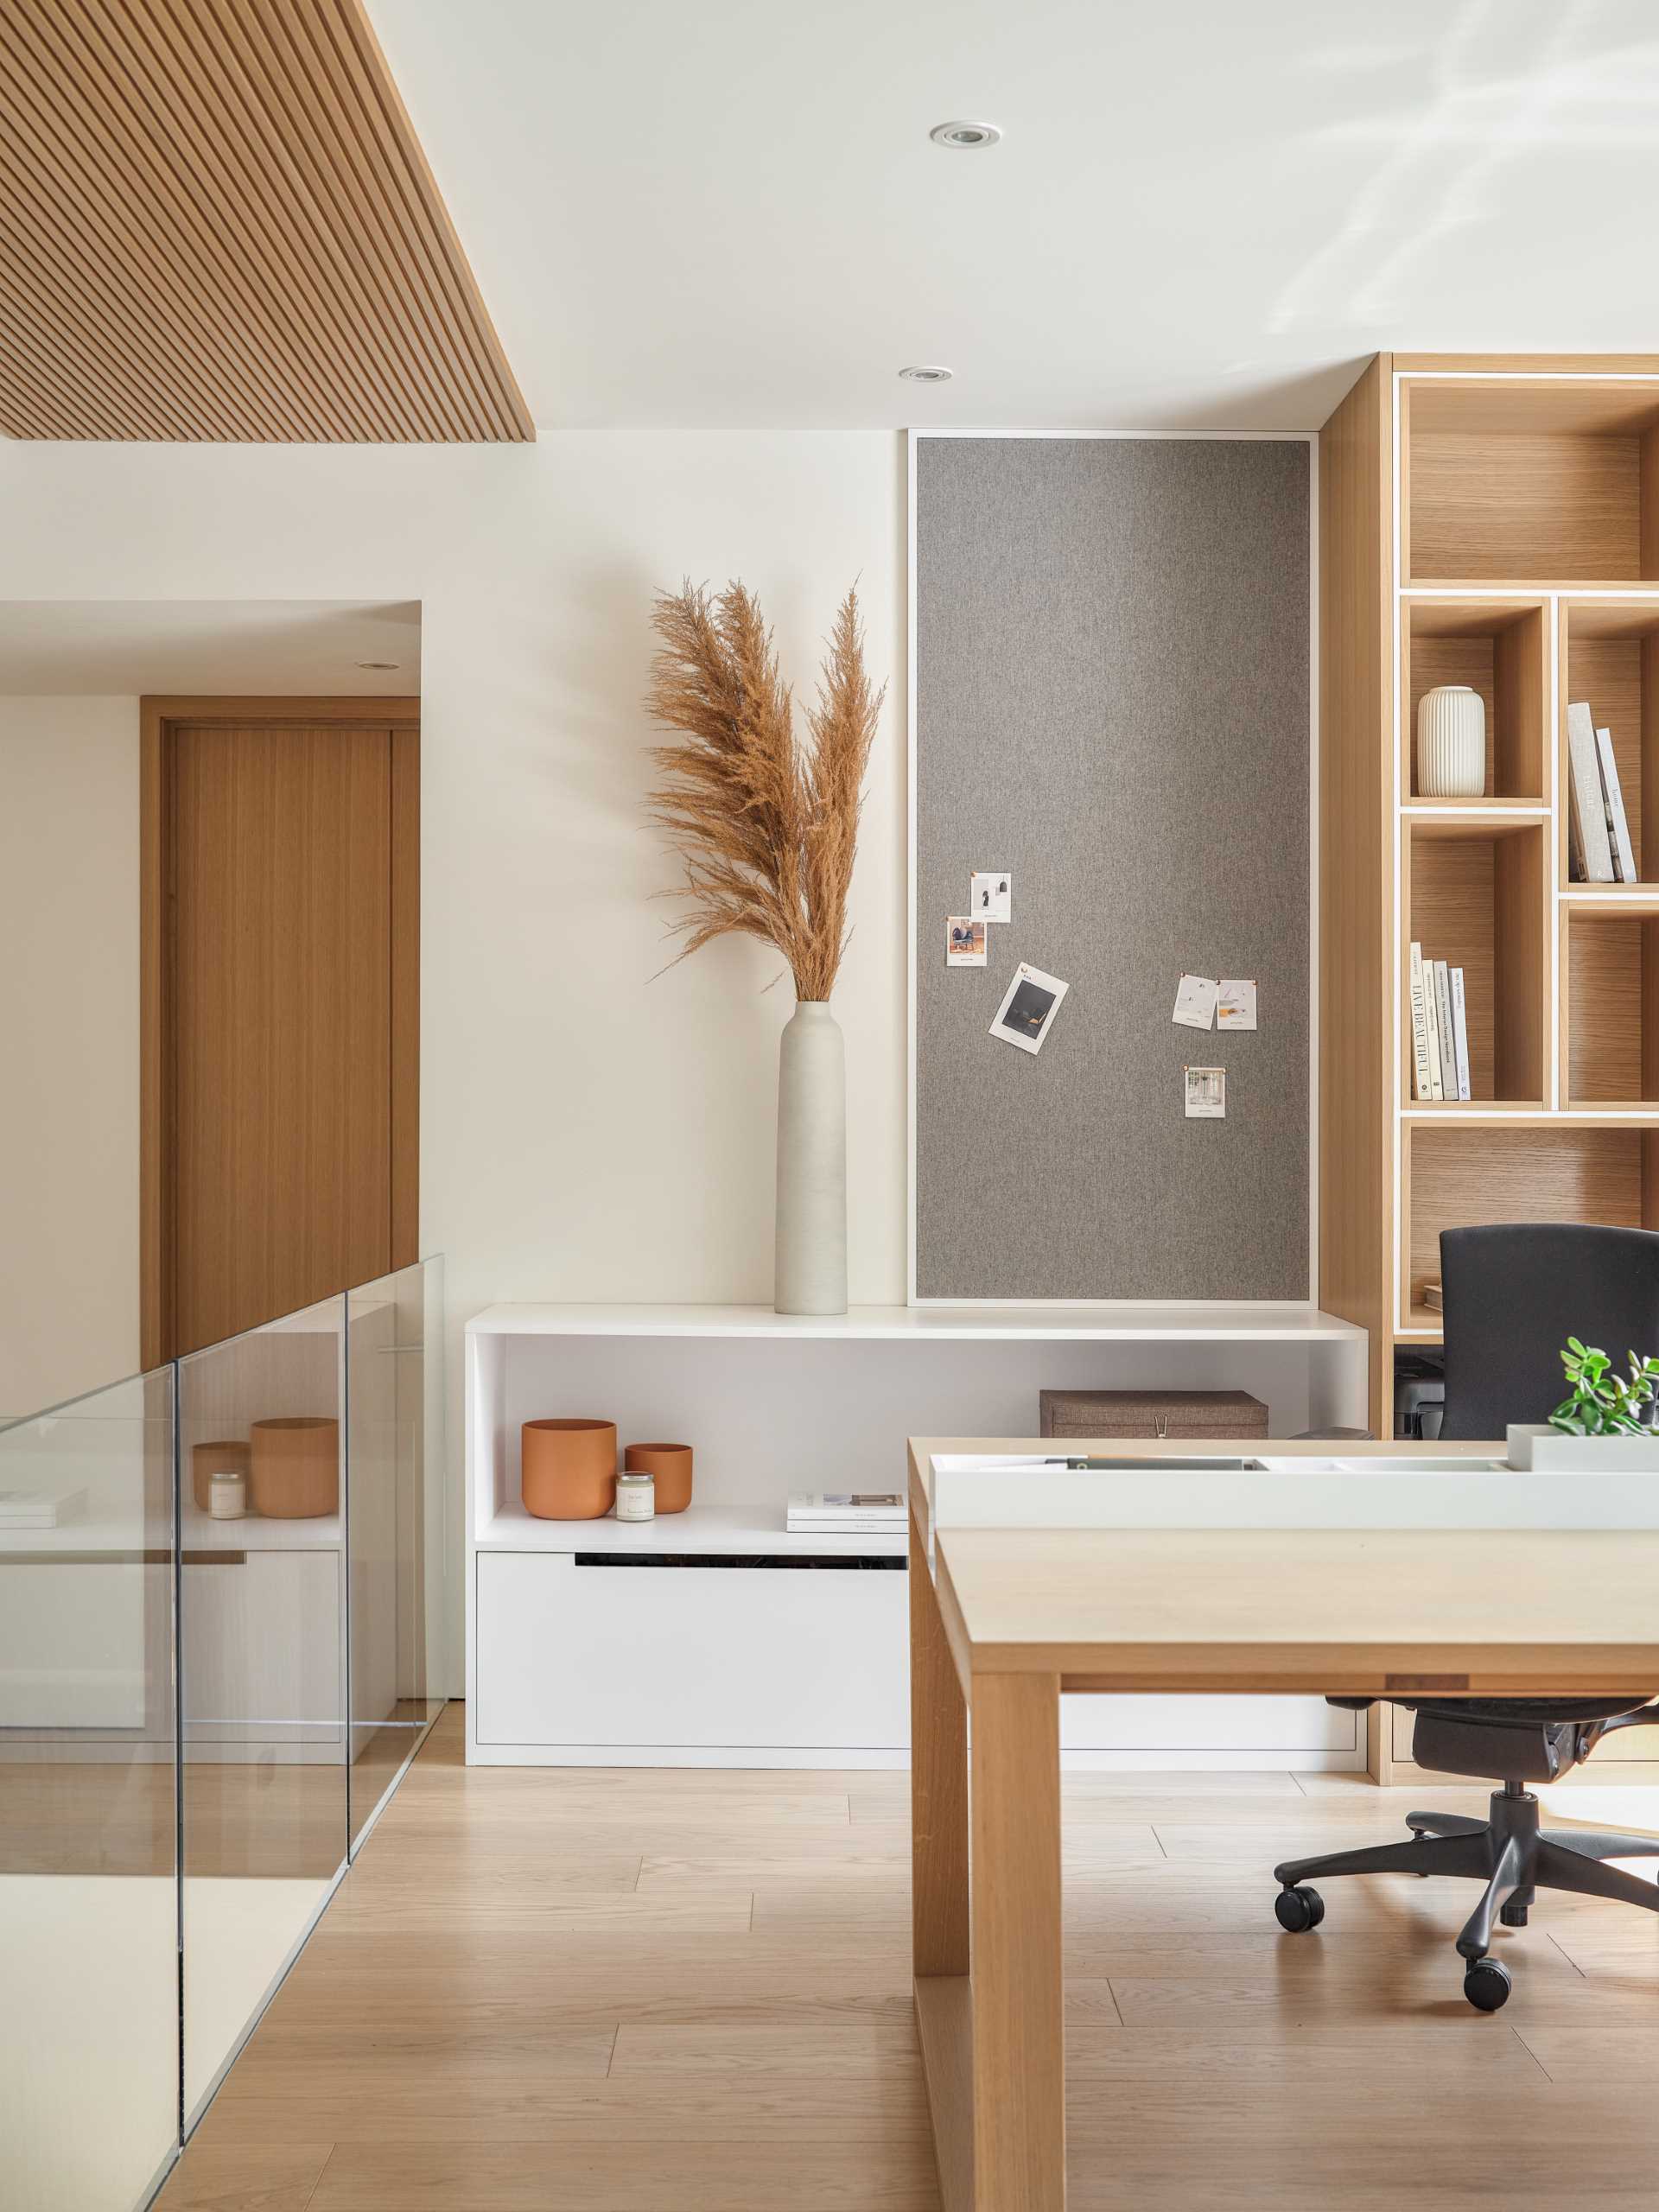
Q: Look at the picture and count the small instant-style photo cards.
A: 6